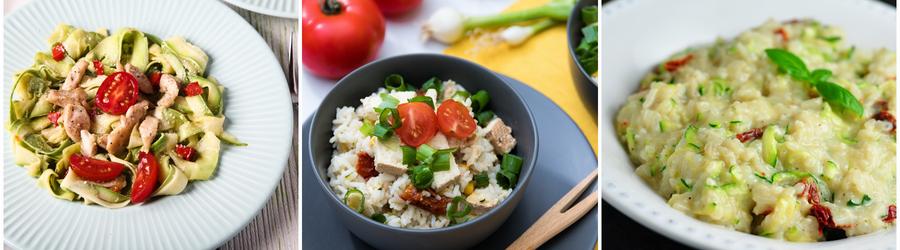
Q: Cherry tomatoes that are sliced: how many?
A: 5